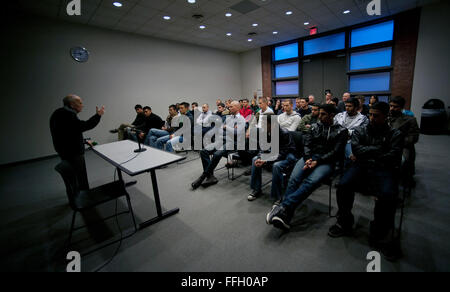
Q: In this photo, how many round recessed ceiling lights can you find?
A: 12